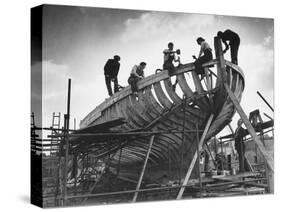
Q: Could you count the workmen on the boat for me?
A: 5